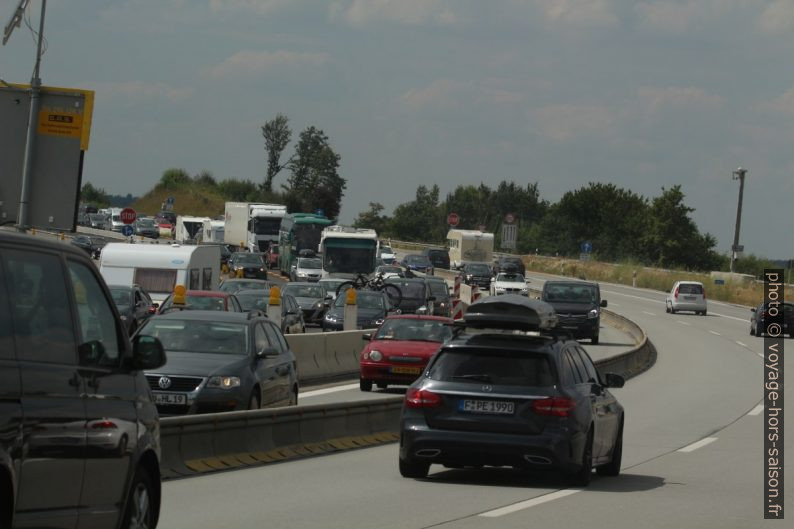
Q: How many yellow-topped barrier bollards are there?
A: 3